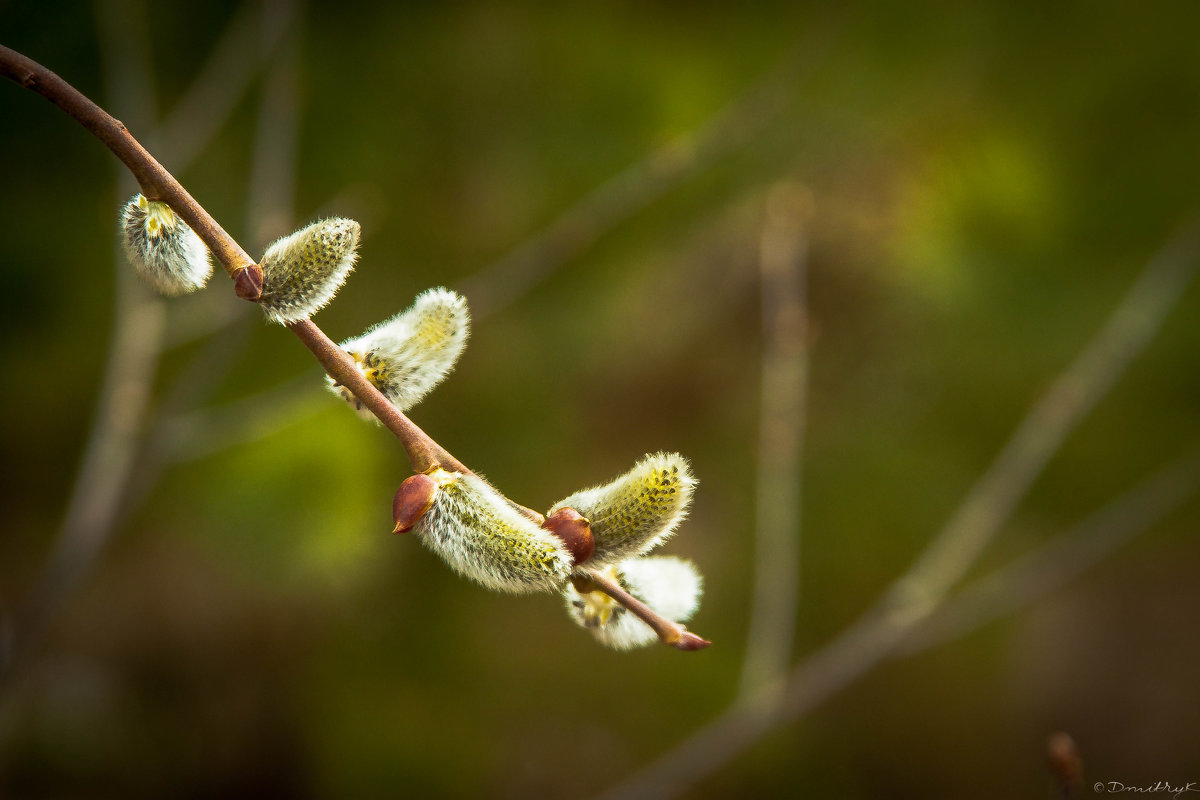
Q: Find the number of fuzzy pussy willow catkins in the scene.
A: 6